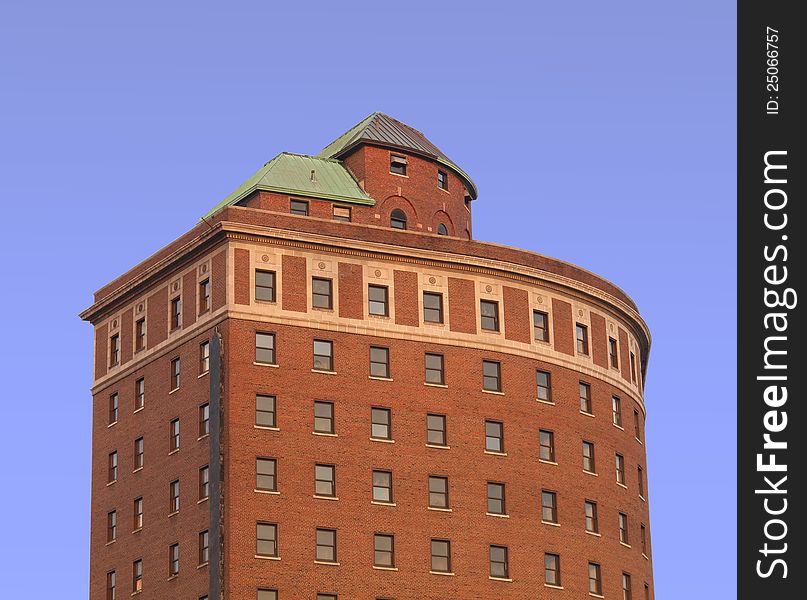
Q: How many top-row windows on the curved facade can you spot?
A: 9